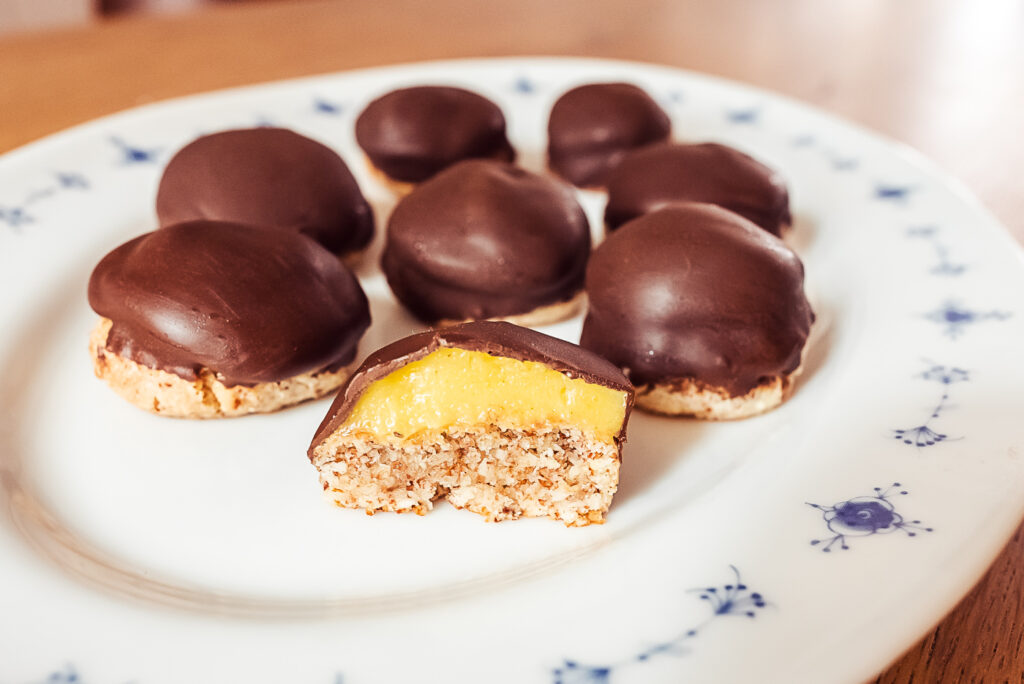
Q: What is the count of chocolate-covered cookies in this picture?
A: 8